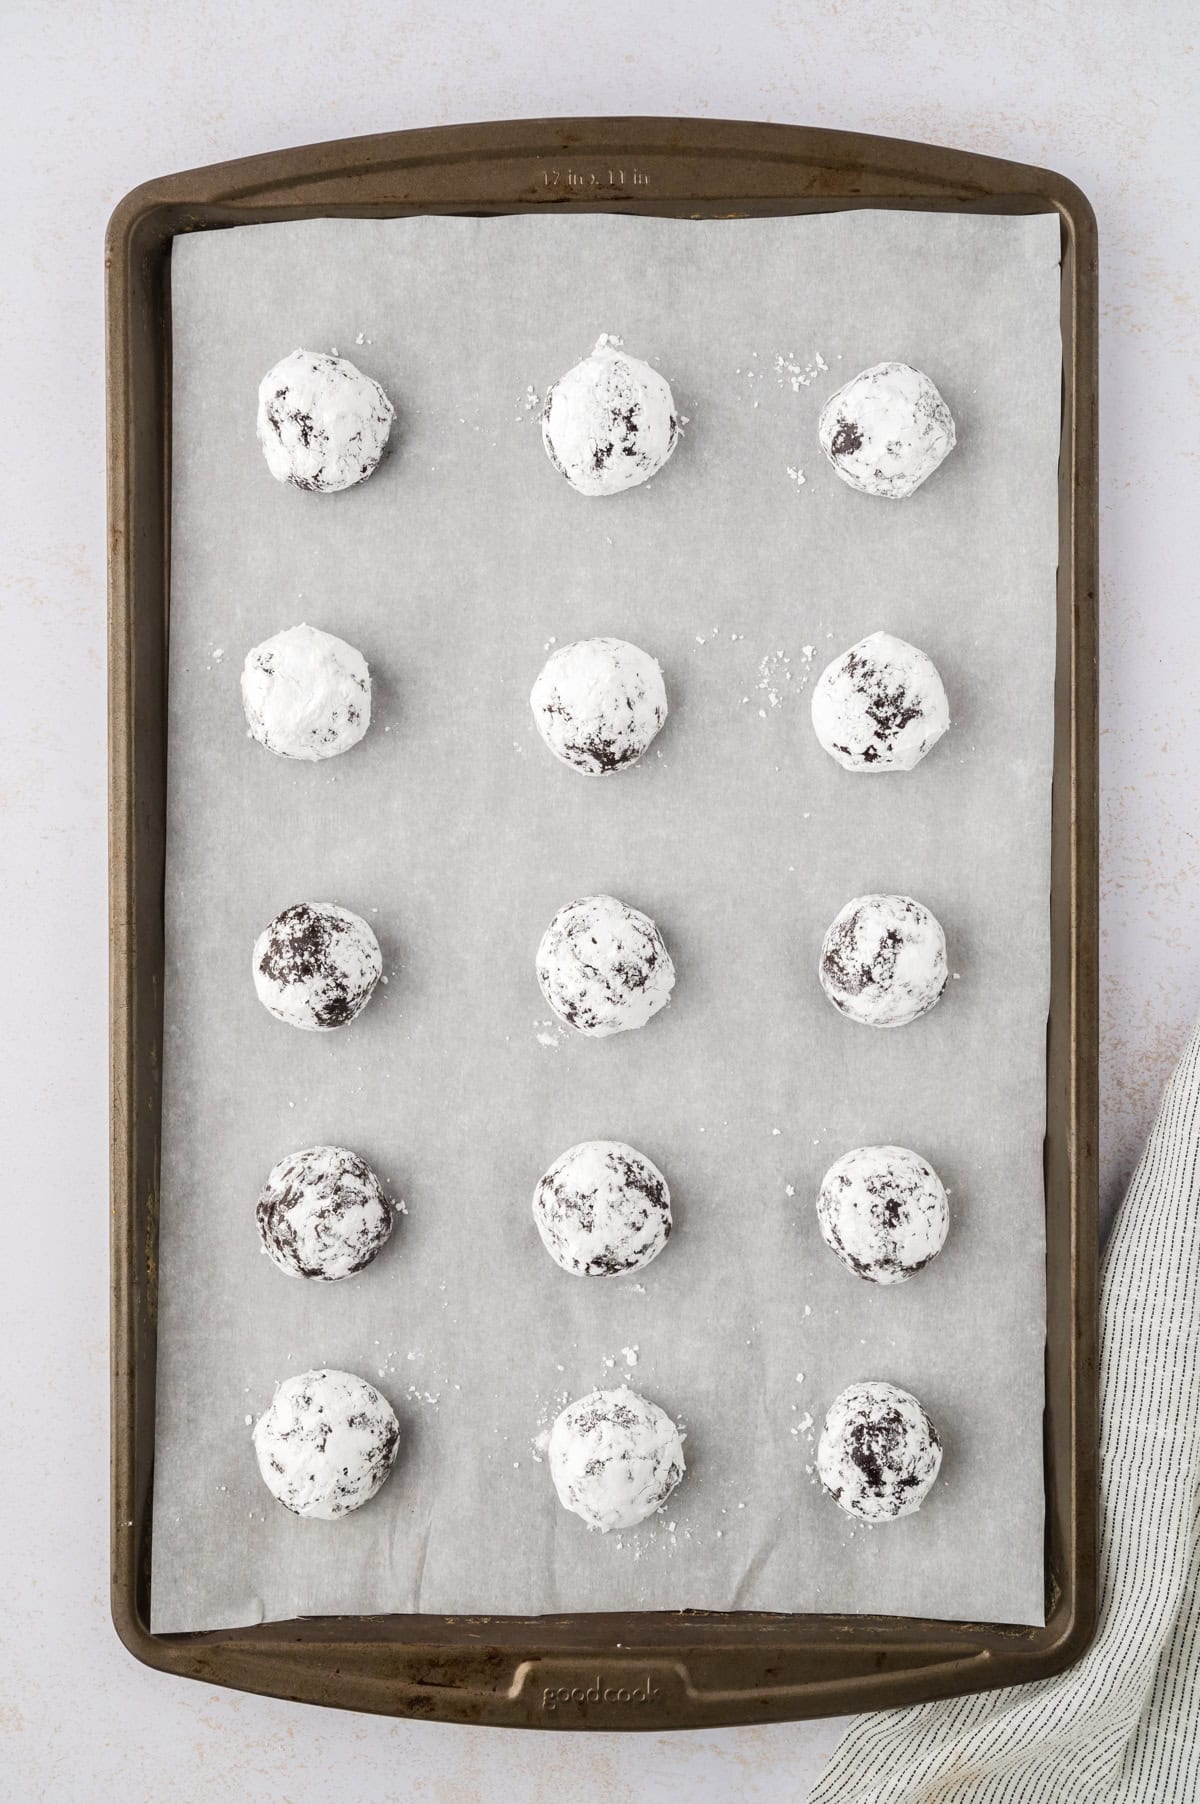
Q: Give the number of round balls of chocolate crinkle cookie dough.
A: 15